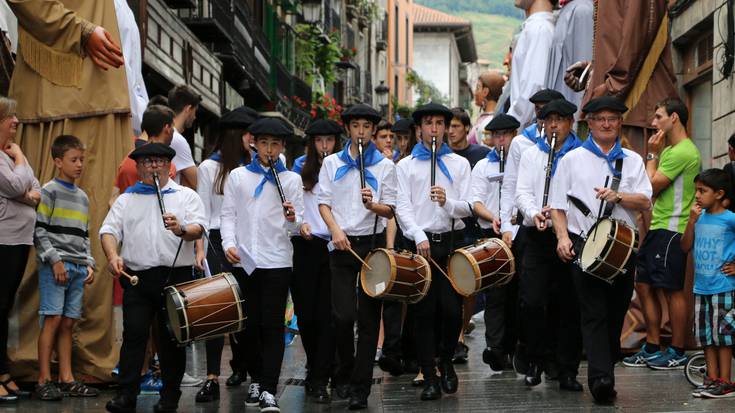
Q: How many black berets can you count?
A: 11